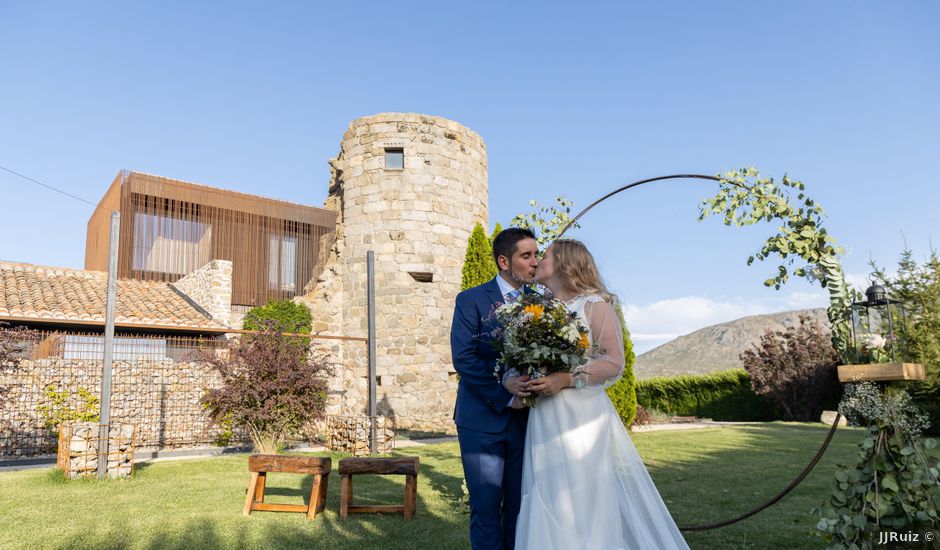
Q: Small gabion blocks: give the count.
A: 2